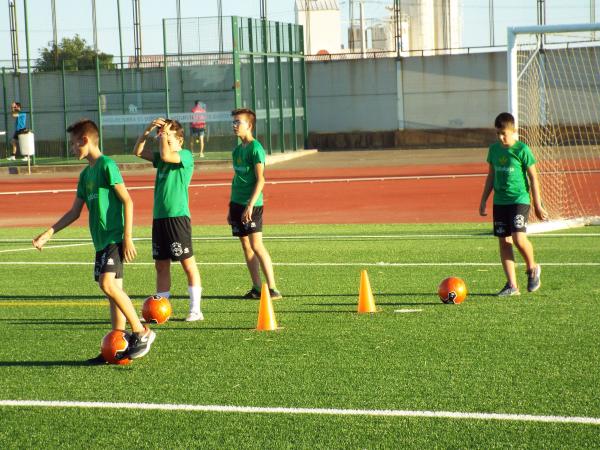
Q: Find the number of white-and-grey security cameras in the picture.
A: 0